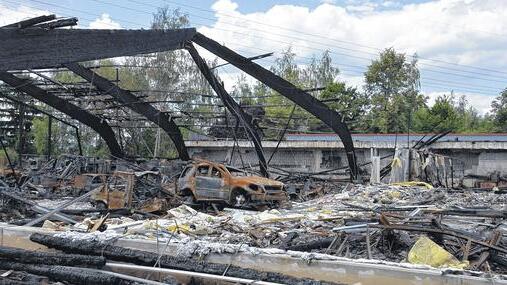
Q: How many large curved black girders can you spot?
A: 4